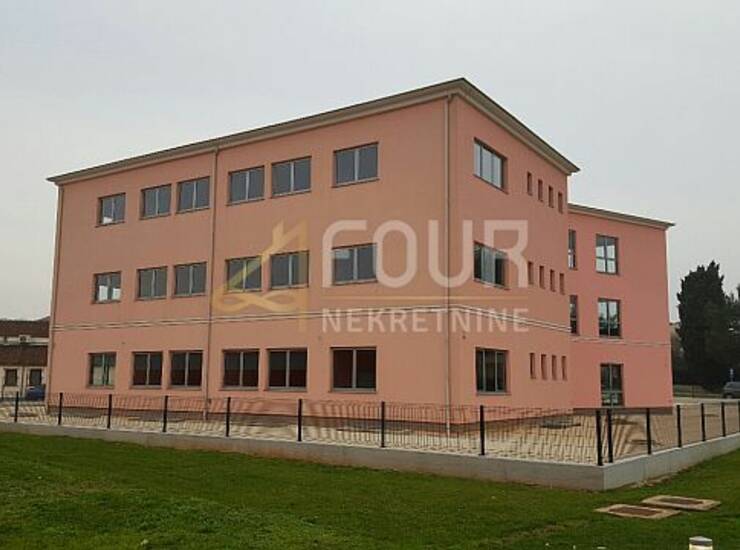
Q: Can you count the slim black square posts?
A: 15